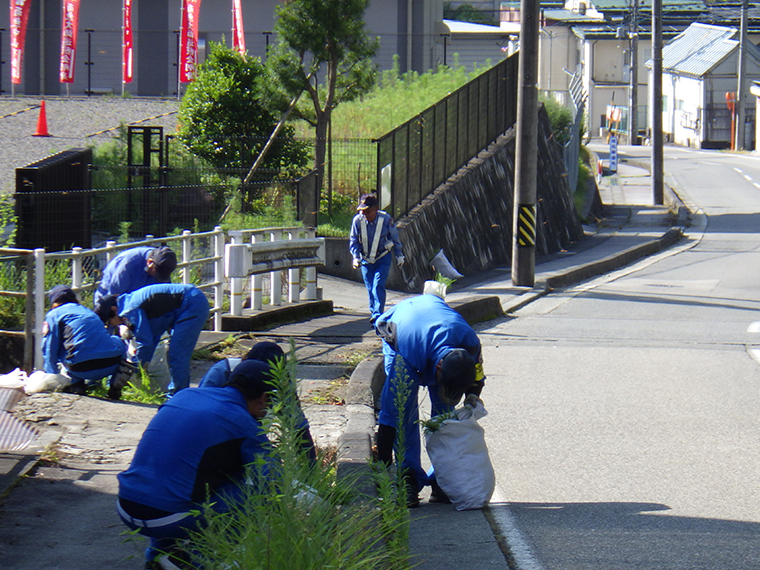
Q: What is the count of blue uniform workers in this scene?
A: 7